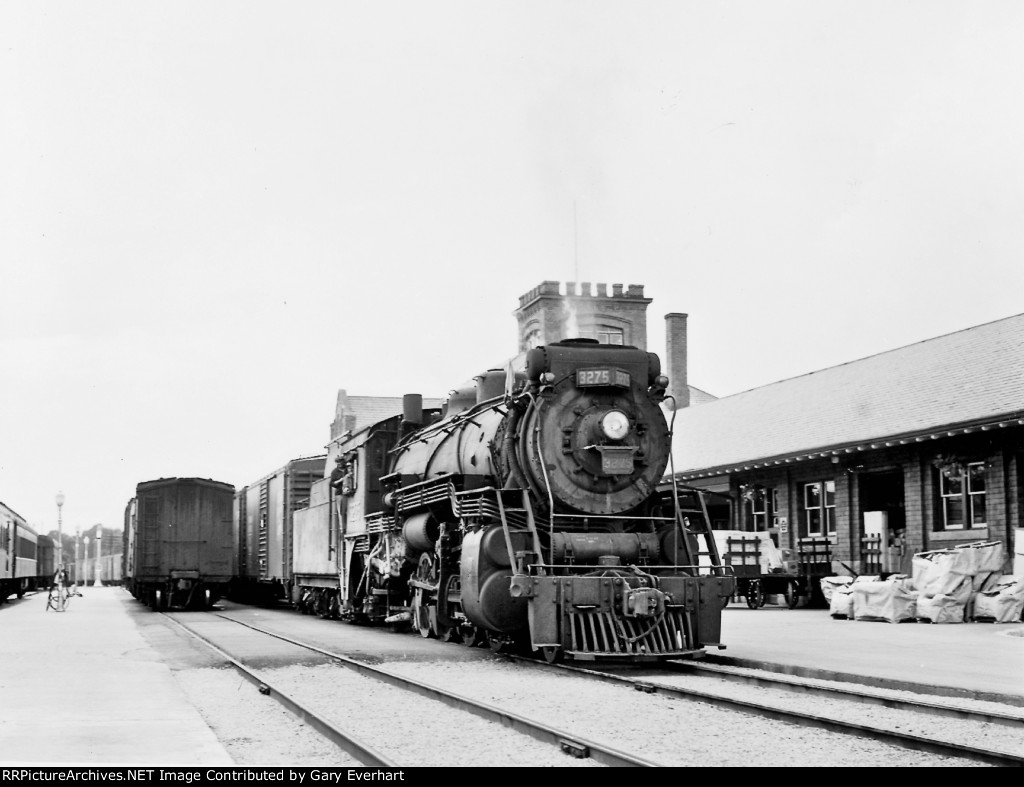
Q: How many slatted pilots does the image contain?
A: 1